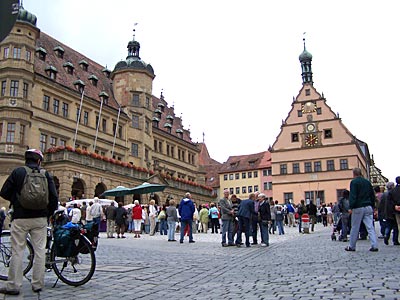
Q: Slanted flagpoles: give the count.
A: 3